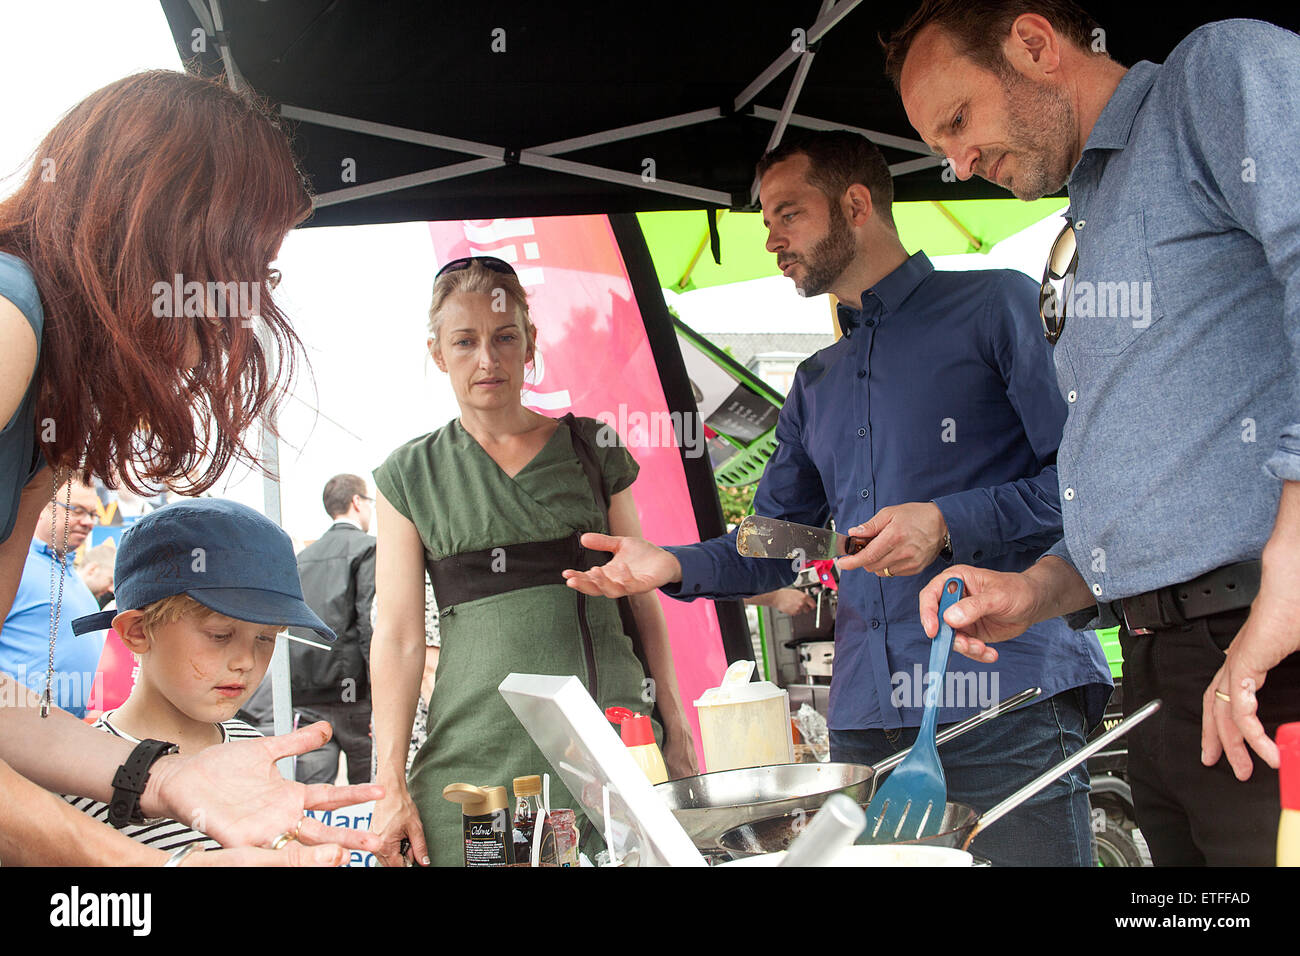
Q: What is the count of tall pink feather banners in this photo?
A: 1